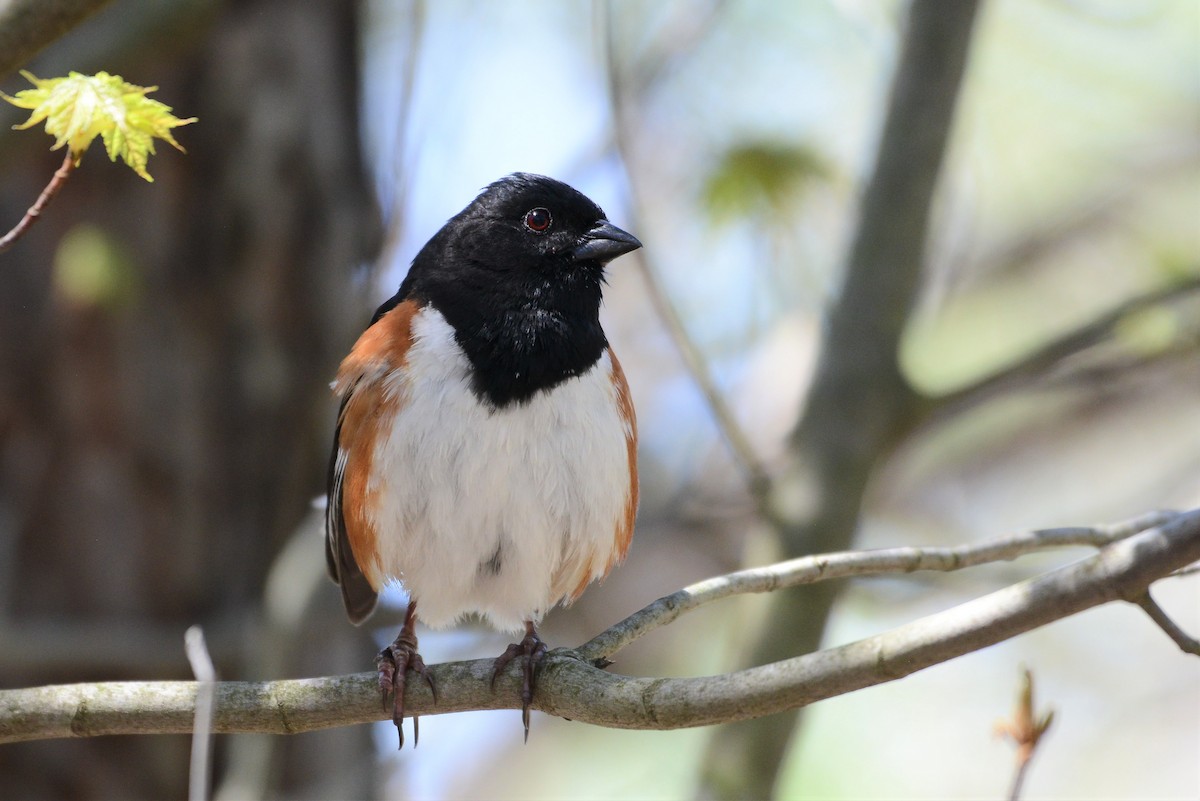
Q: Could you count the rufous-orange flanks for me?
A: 2